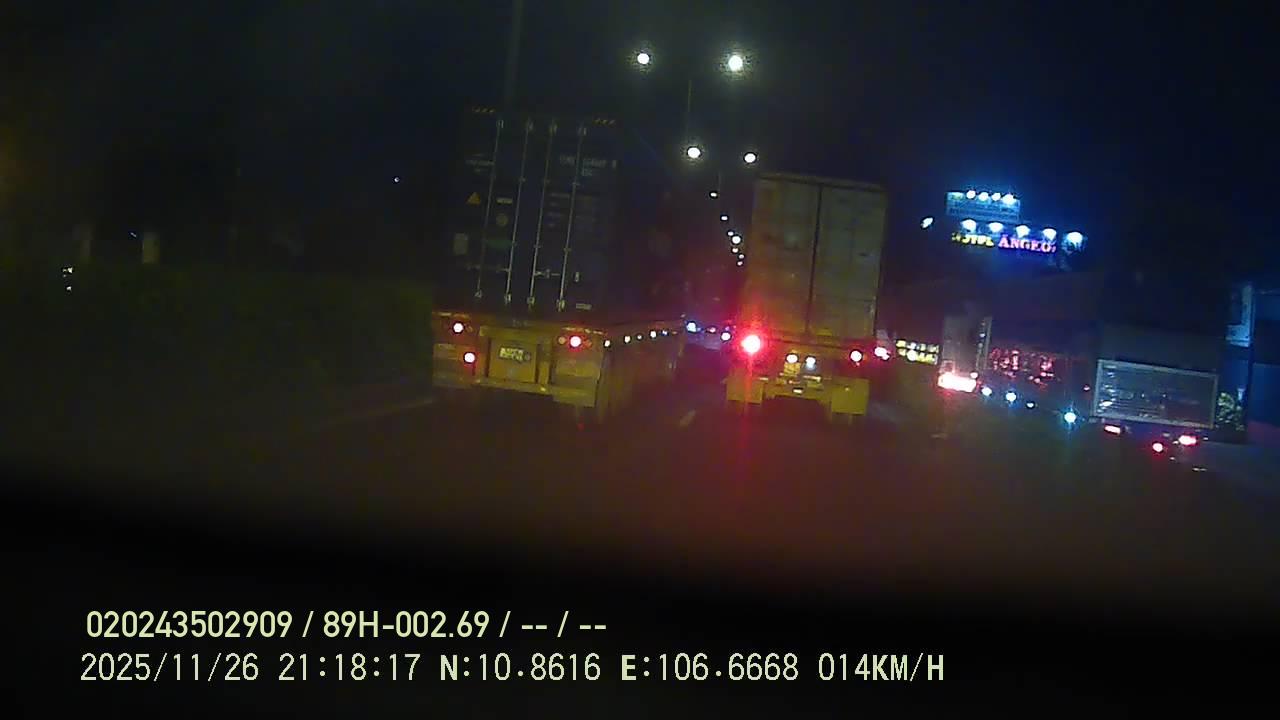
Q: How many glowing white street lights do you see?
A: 11